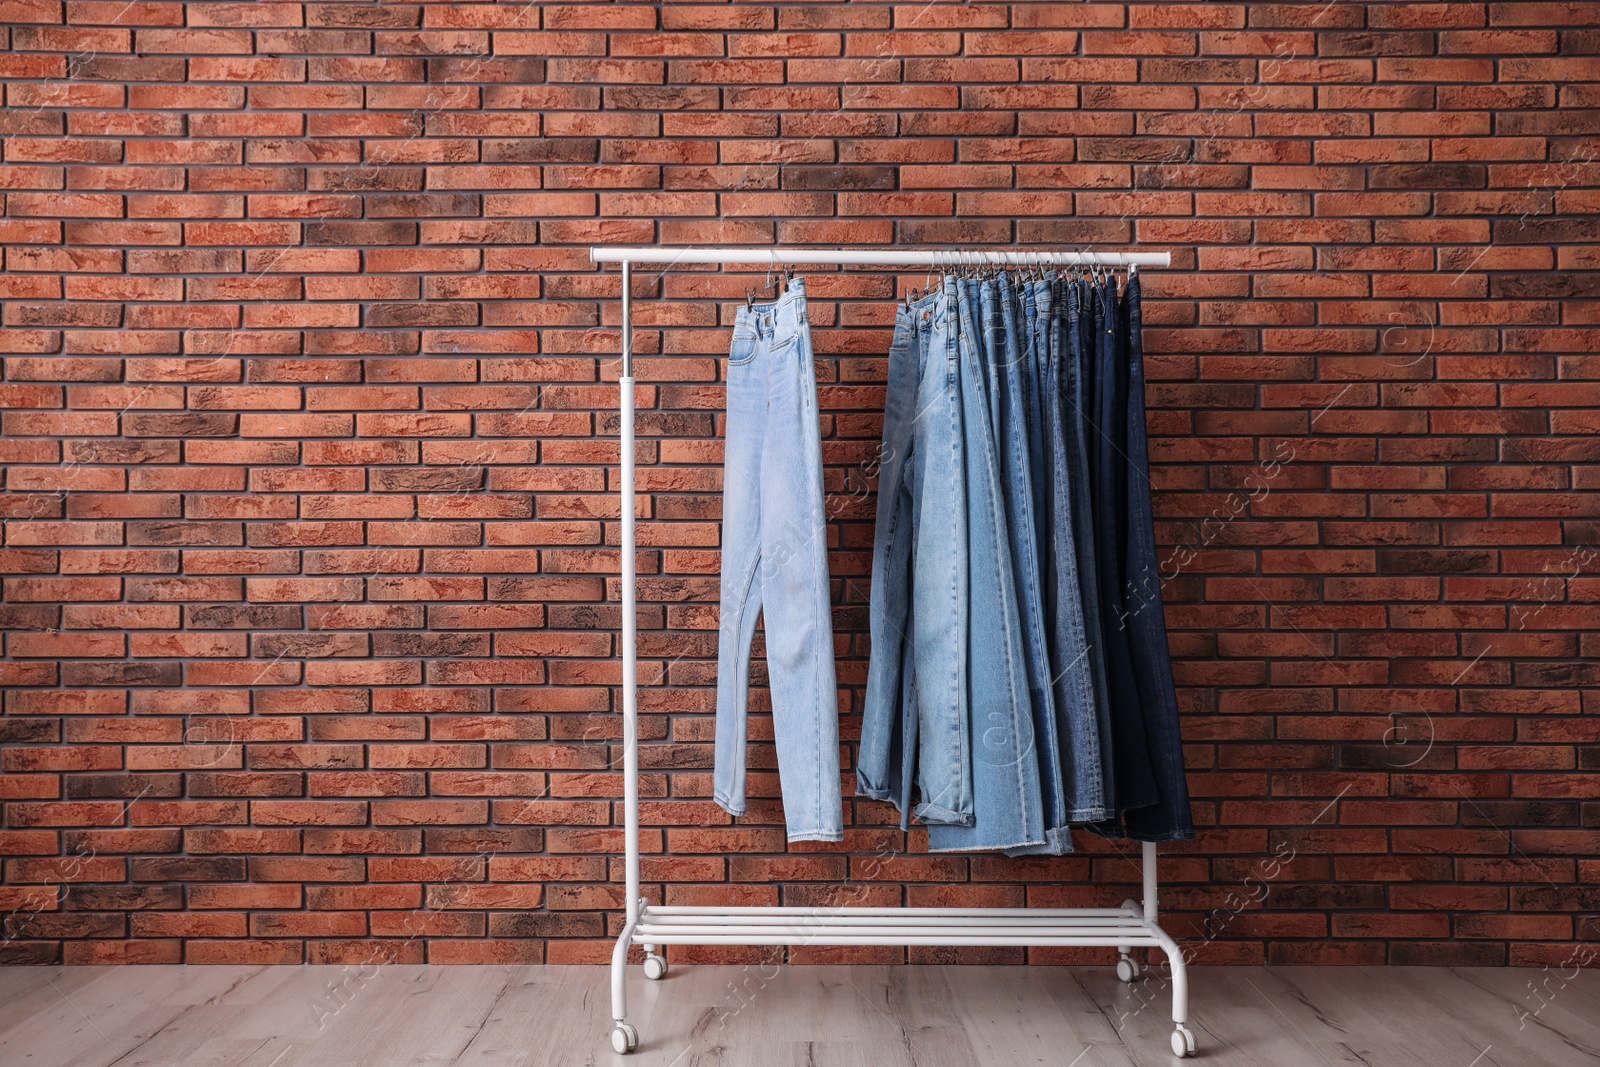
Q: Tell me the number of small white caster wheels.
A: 4